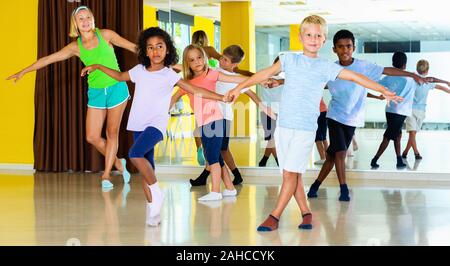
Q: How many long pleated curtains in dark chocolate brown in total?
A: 1